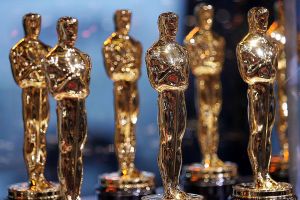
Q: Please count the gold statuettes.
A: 7